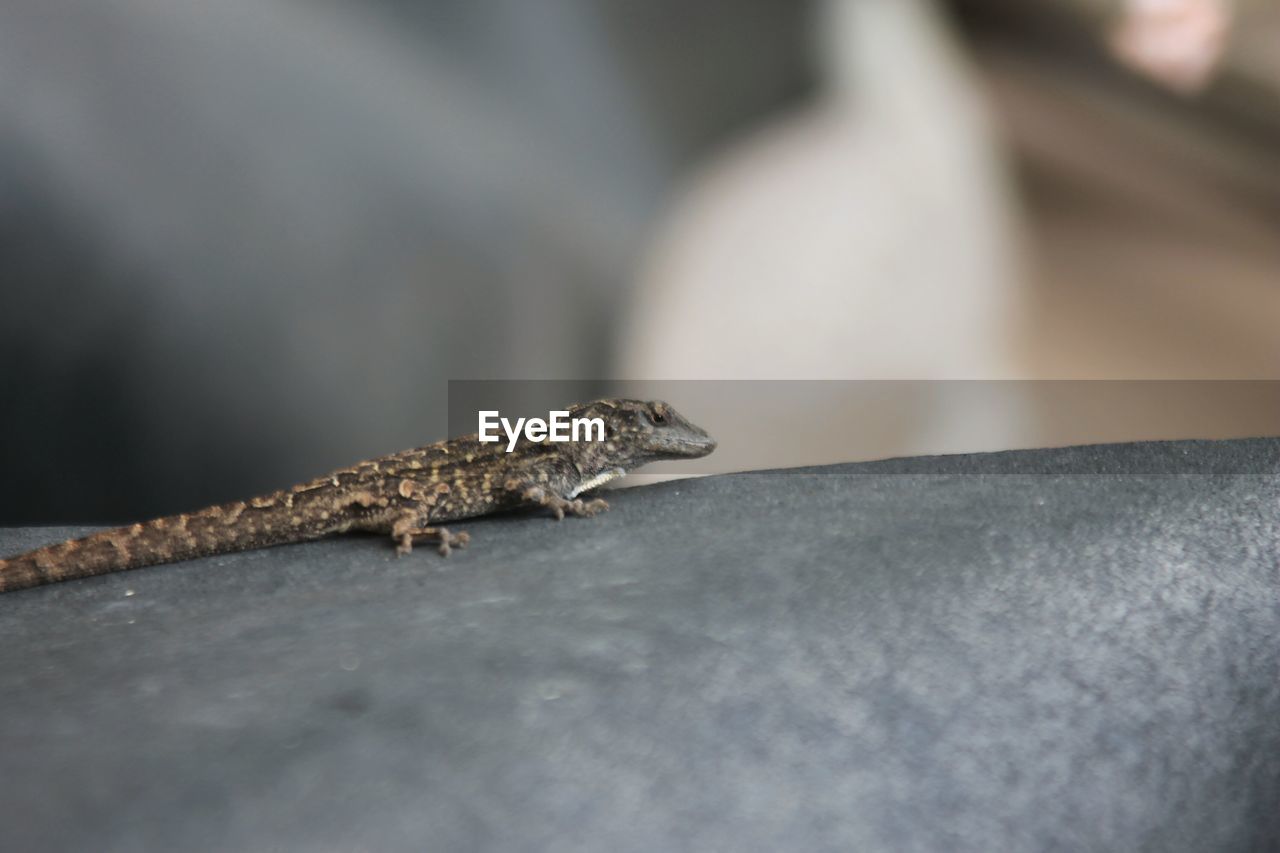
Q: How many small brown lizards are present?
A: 1